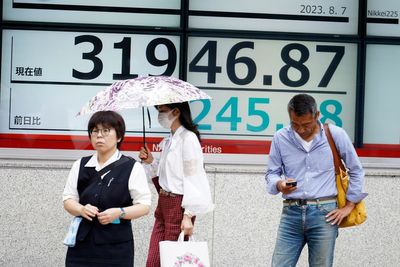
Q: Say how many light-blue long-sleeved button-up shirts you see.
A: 1